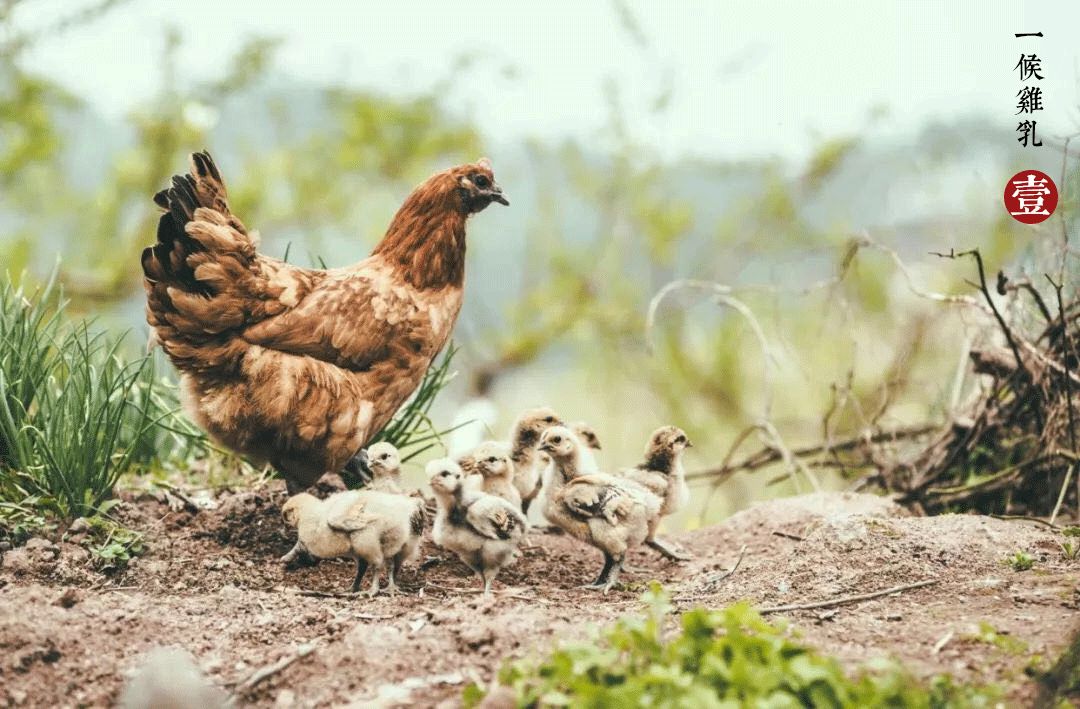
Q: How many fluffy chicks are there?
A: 8